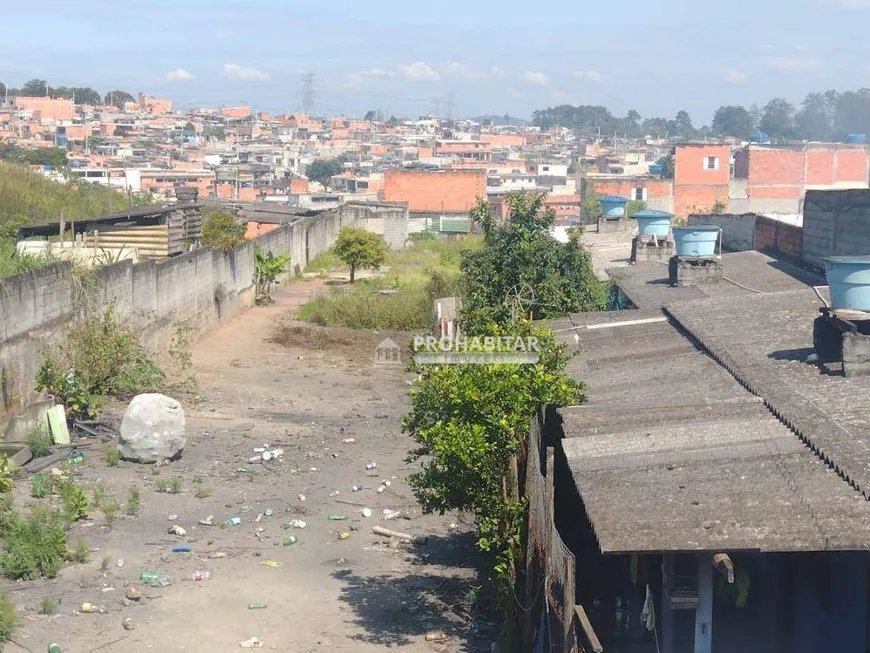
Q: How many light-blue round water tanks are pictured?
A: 4